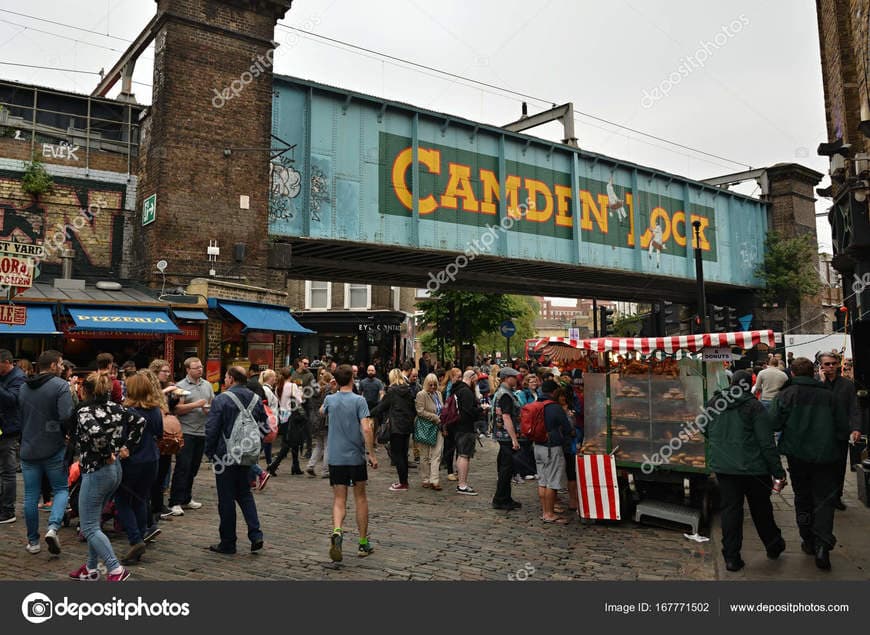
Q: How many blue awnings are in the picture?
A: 4